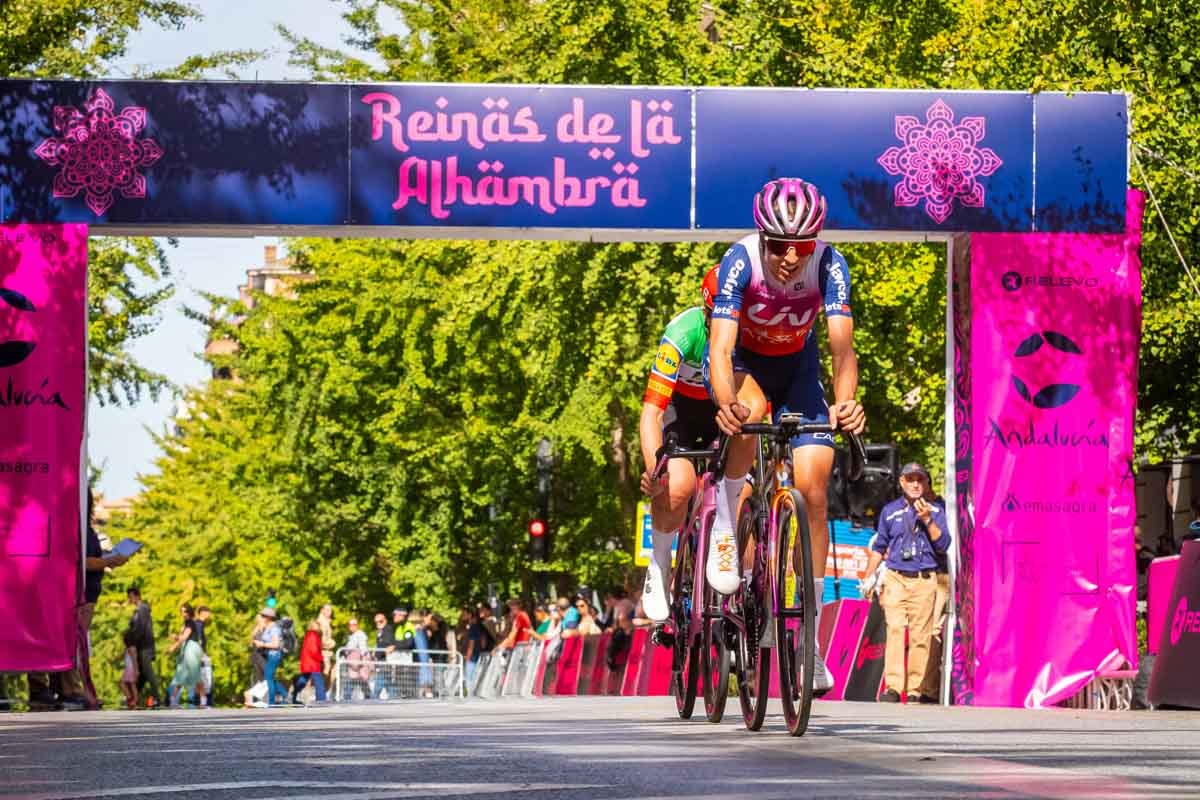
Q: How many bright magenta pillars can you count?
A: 2